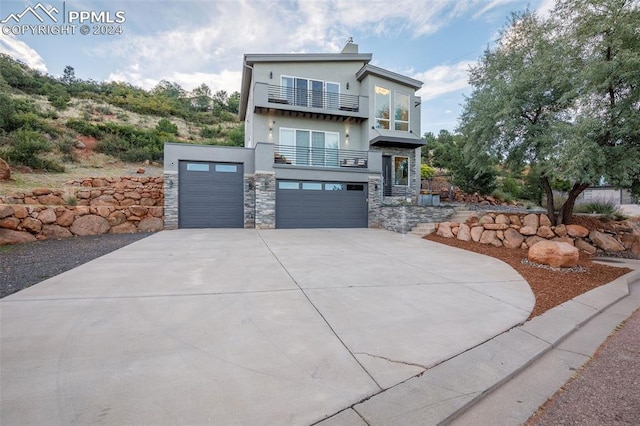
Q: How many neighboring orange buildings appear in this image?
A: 0